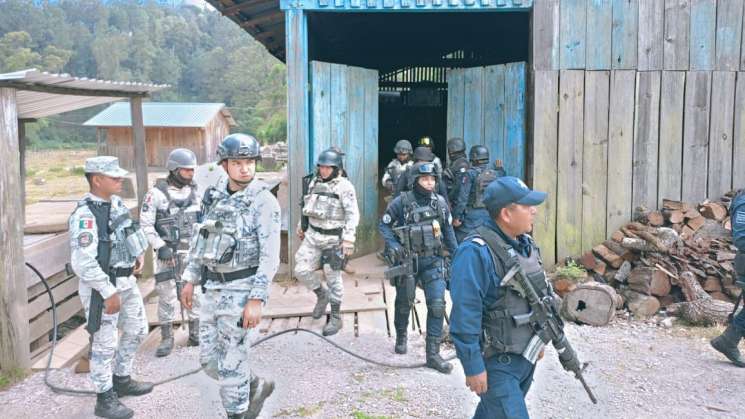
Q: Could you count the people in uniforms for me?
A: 12